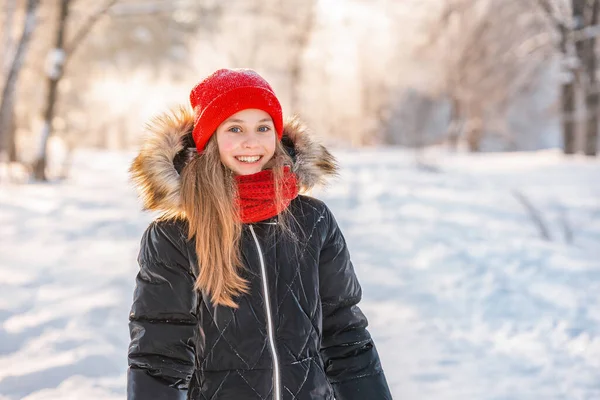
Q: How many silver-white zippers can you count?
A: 1